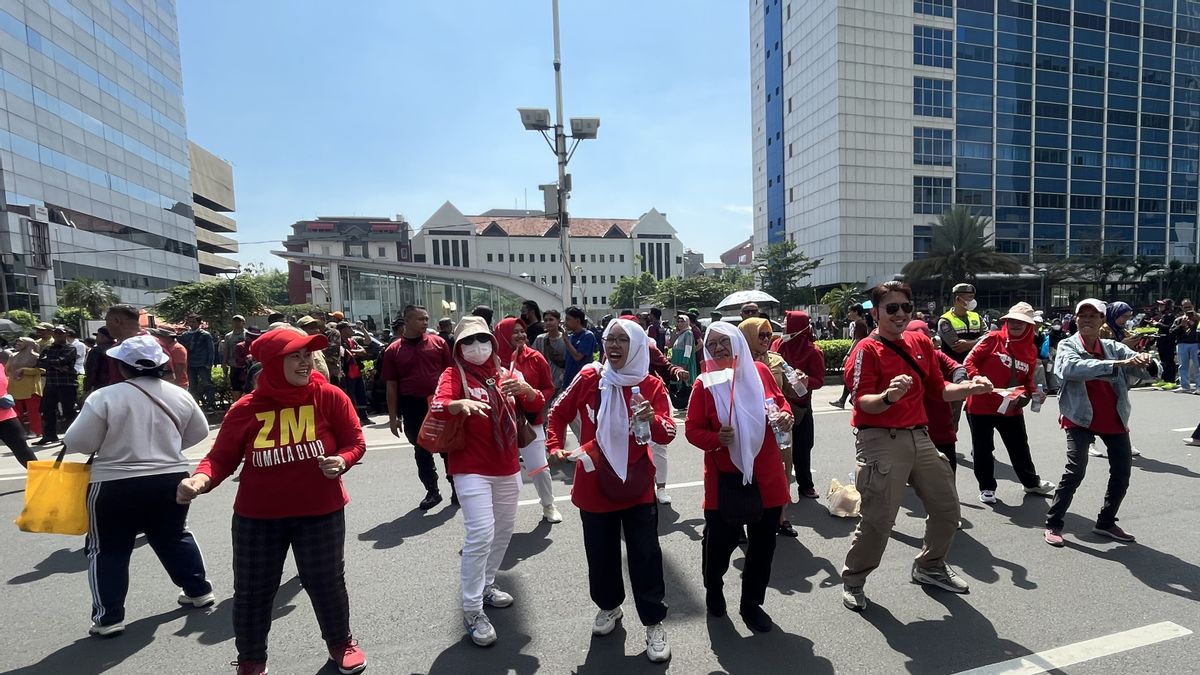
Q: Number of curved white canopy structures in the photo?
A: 1